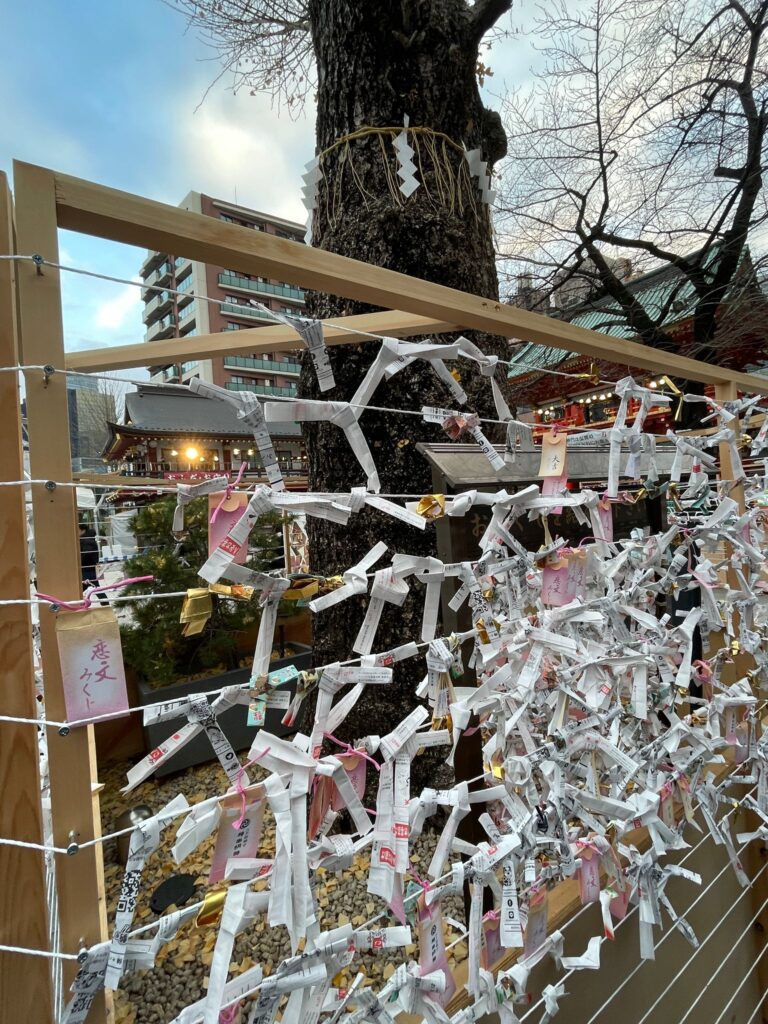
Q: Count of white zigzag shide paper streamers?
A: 3